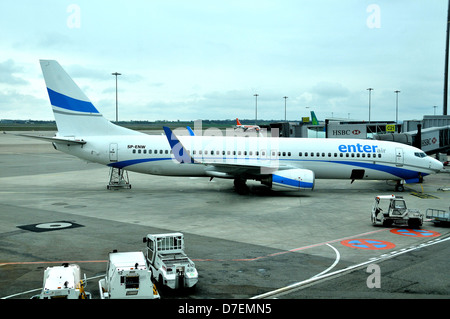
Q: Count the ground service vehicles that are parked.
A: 4